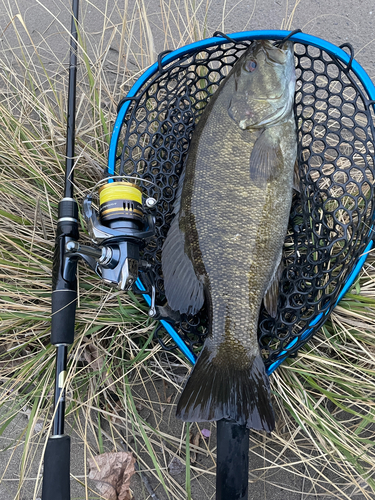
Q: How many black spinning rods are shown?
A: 1